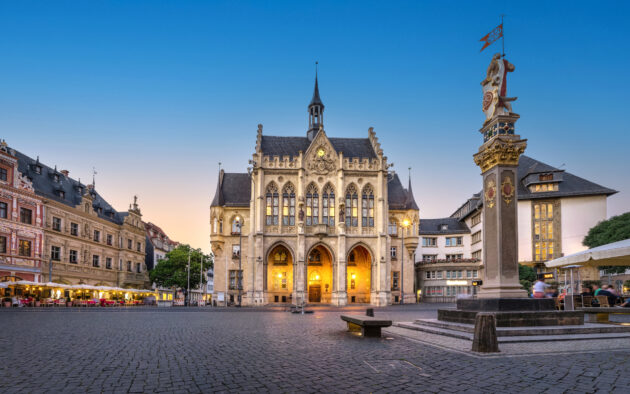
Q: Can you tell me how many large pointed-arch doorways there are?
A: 3